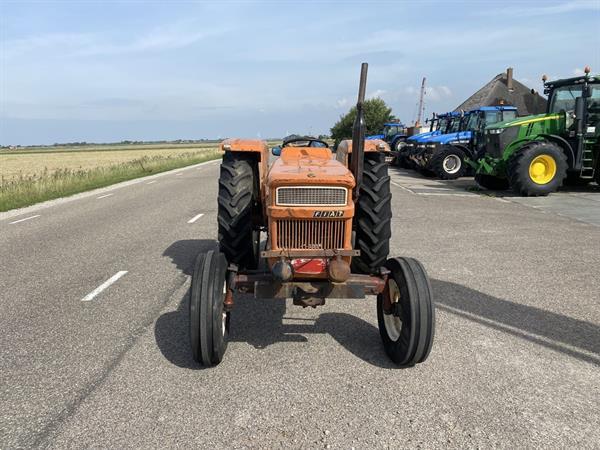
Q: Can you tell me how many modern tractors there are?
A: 5